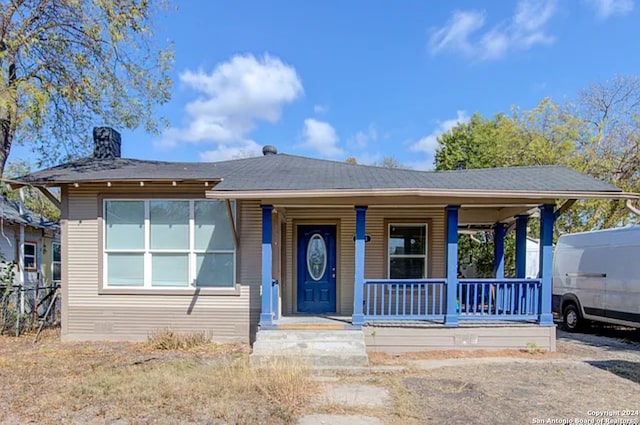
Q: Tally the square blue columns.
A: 6